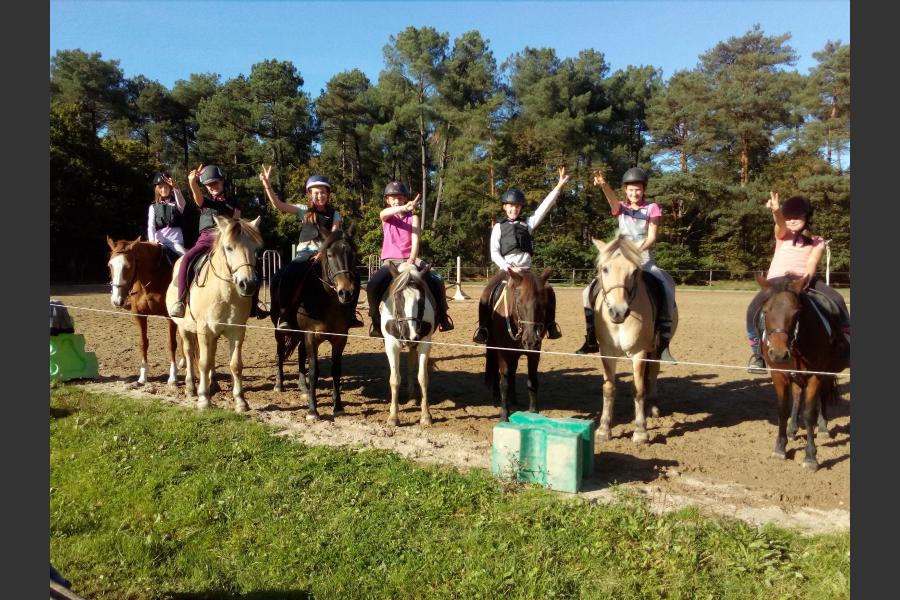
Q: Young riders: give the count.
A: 7